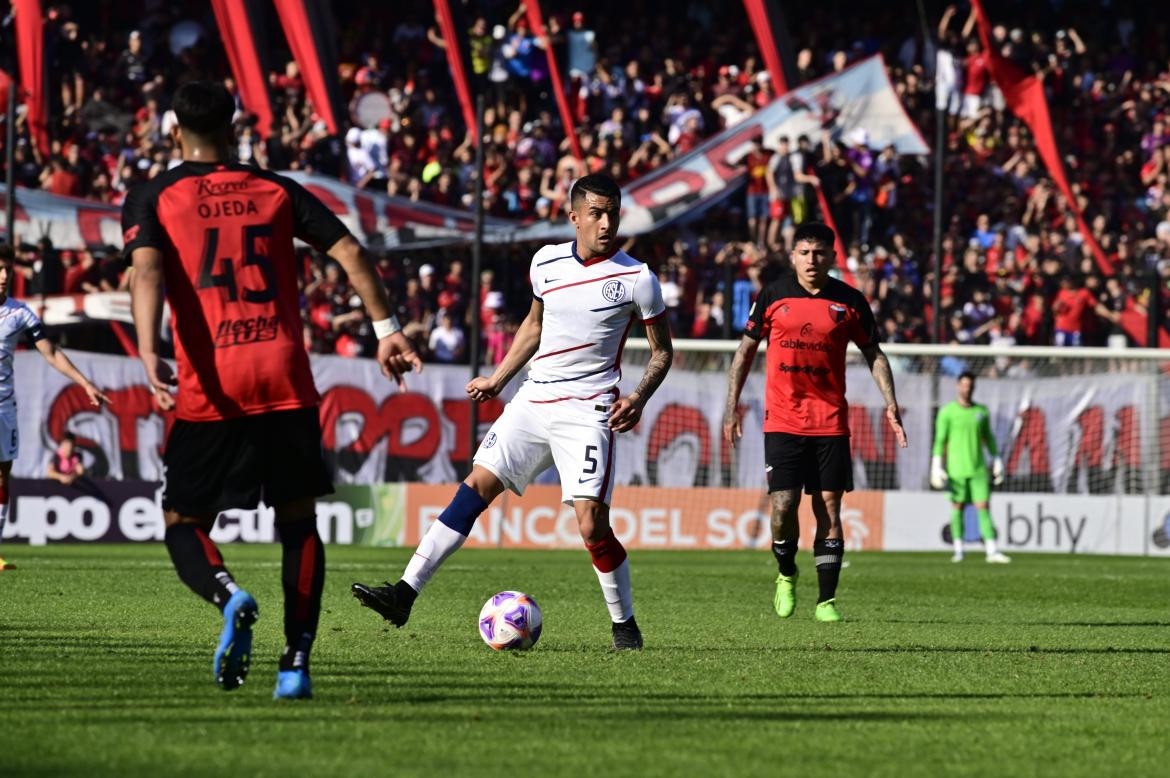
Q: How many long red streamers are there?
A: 7